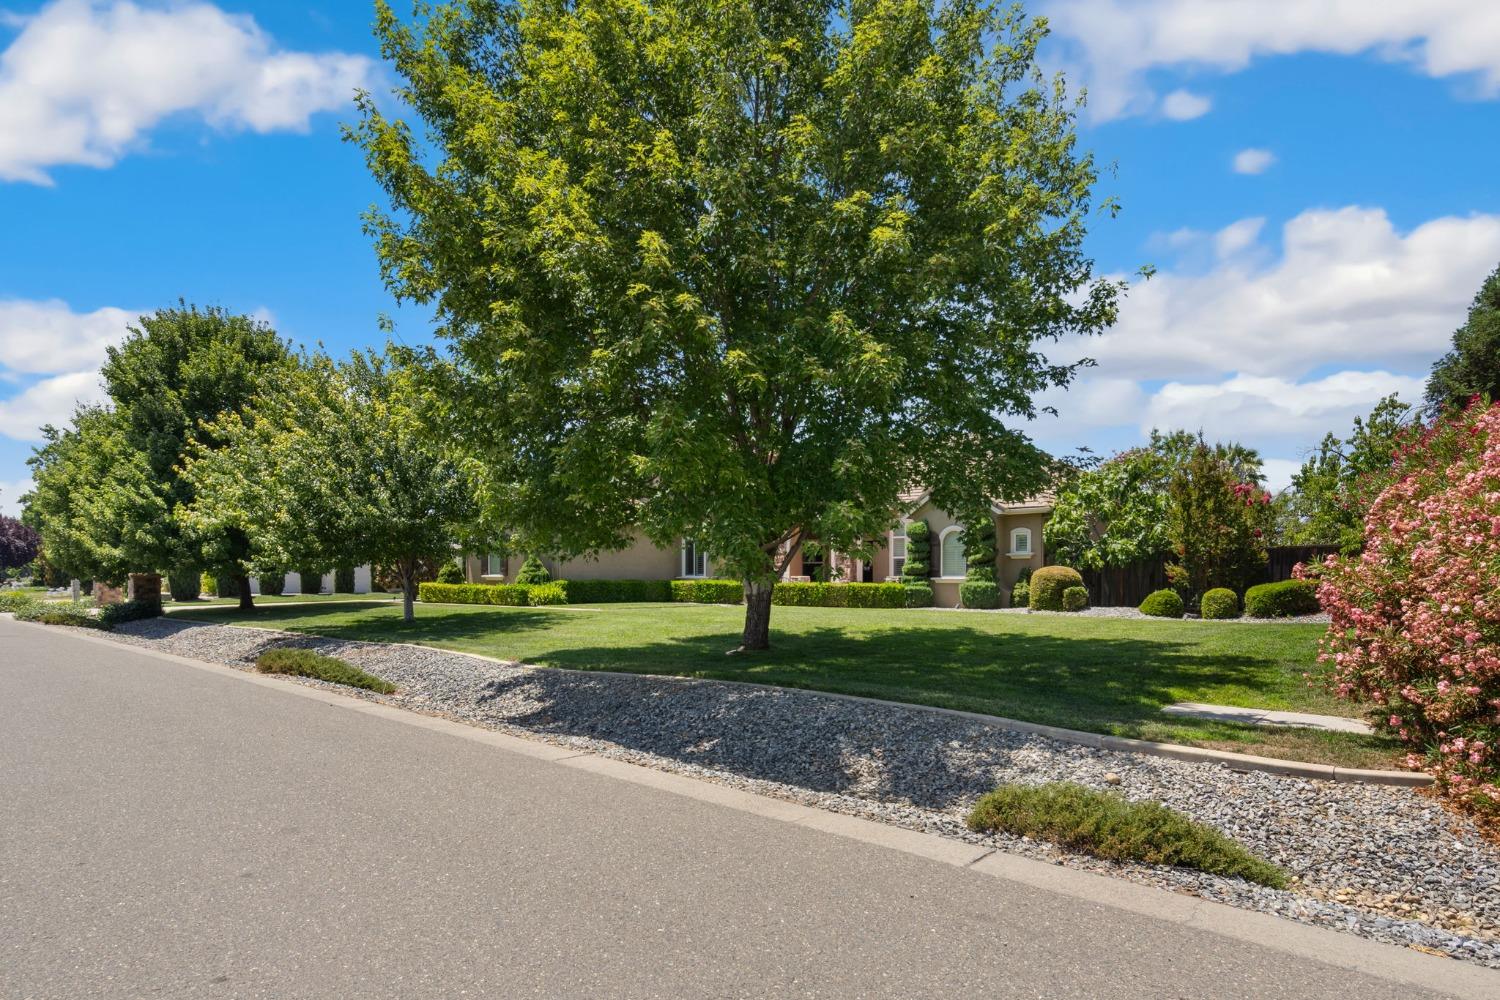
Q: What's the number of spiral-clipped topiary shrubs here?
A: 2